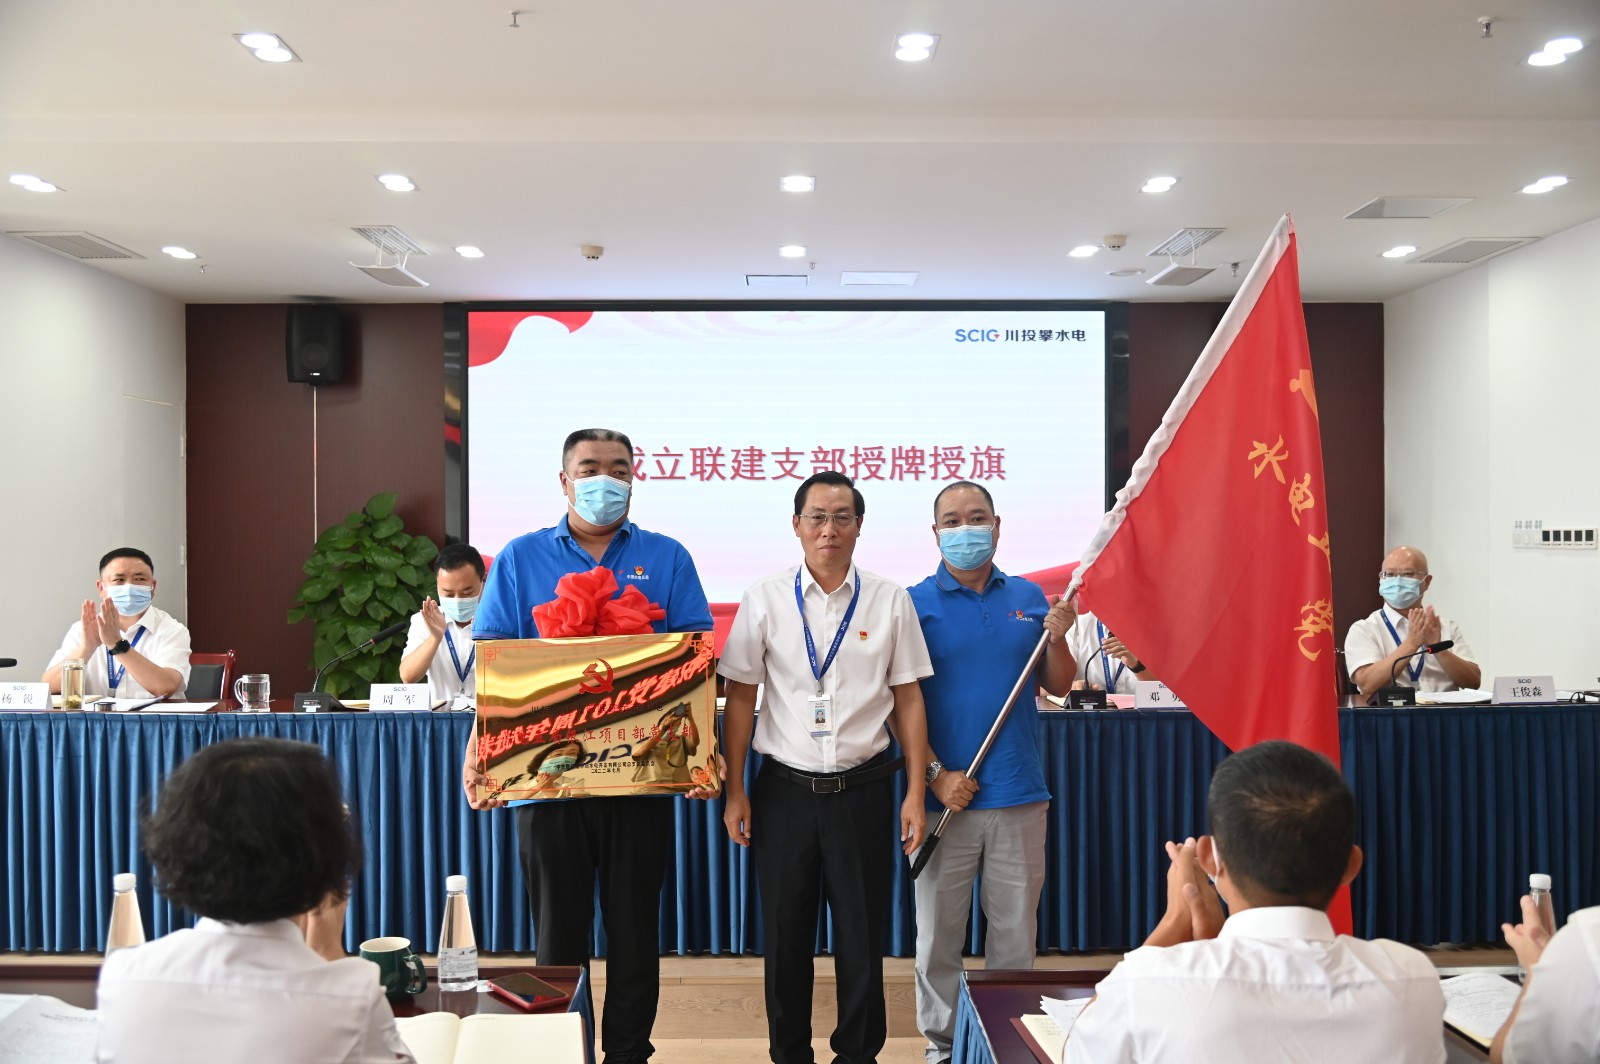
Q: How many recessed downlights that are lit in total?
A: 13